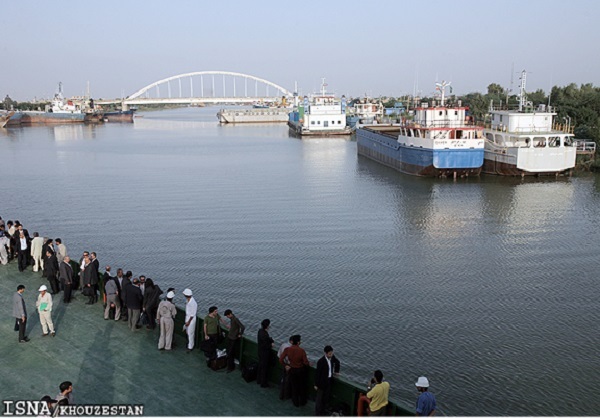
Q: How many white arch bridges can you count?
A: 1